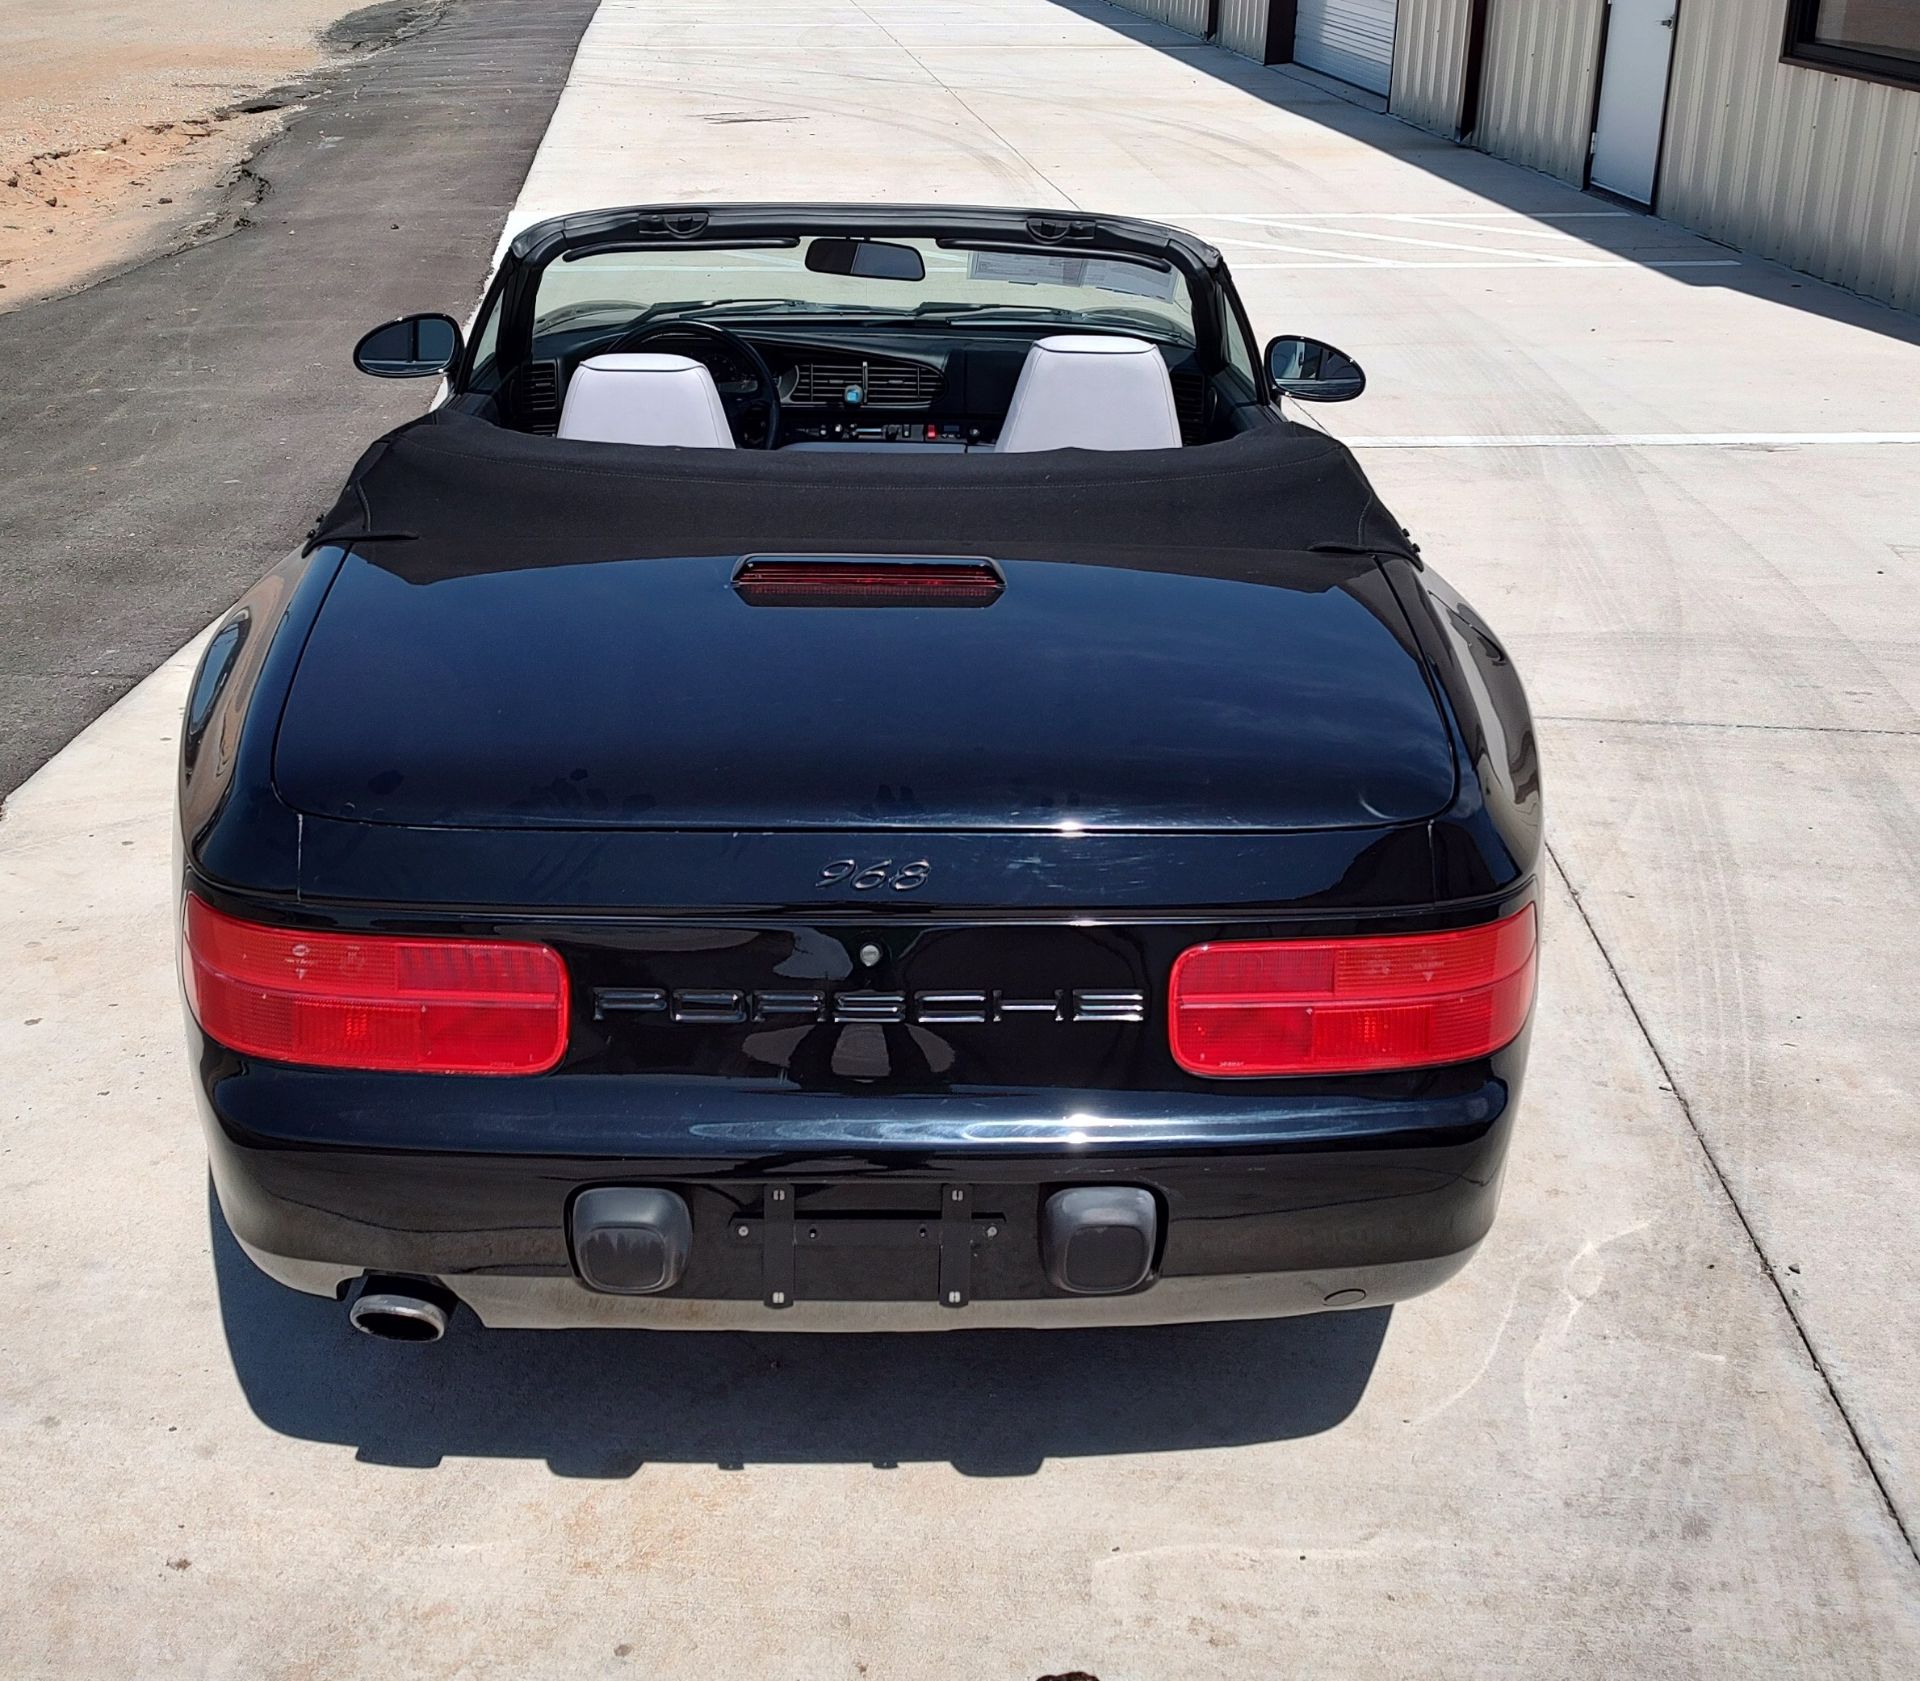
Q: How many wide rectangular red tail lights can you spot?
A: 2